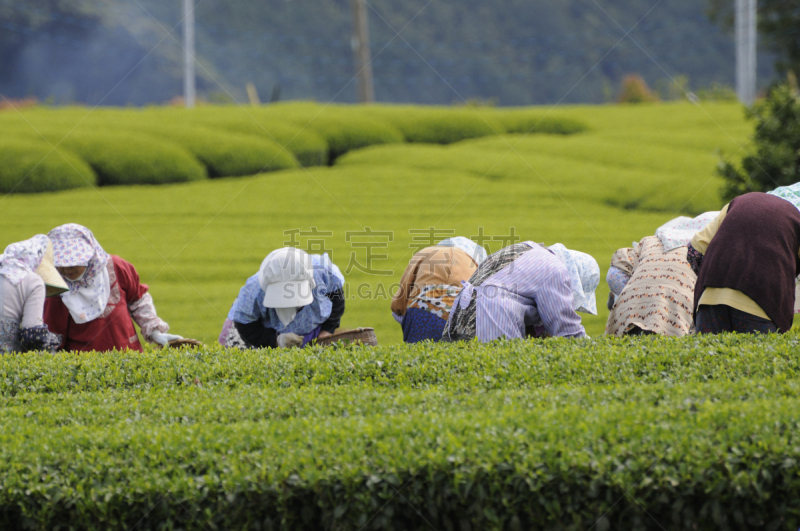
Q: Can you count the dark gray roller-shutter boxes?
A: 0